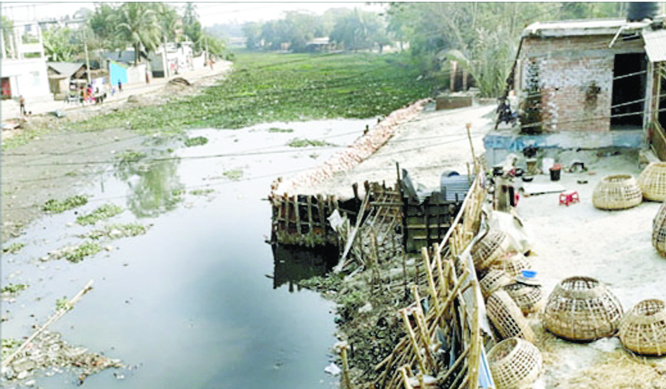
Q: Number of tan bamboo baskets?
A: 11